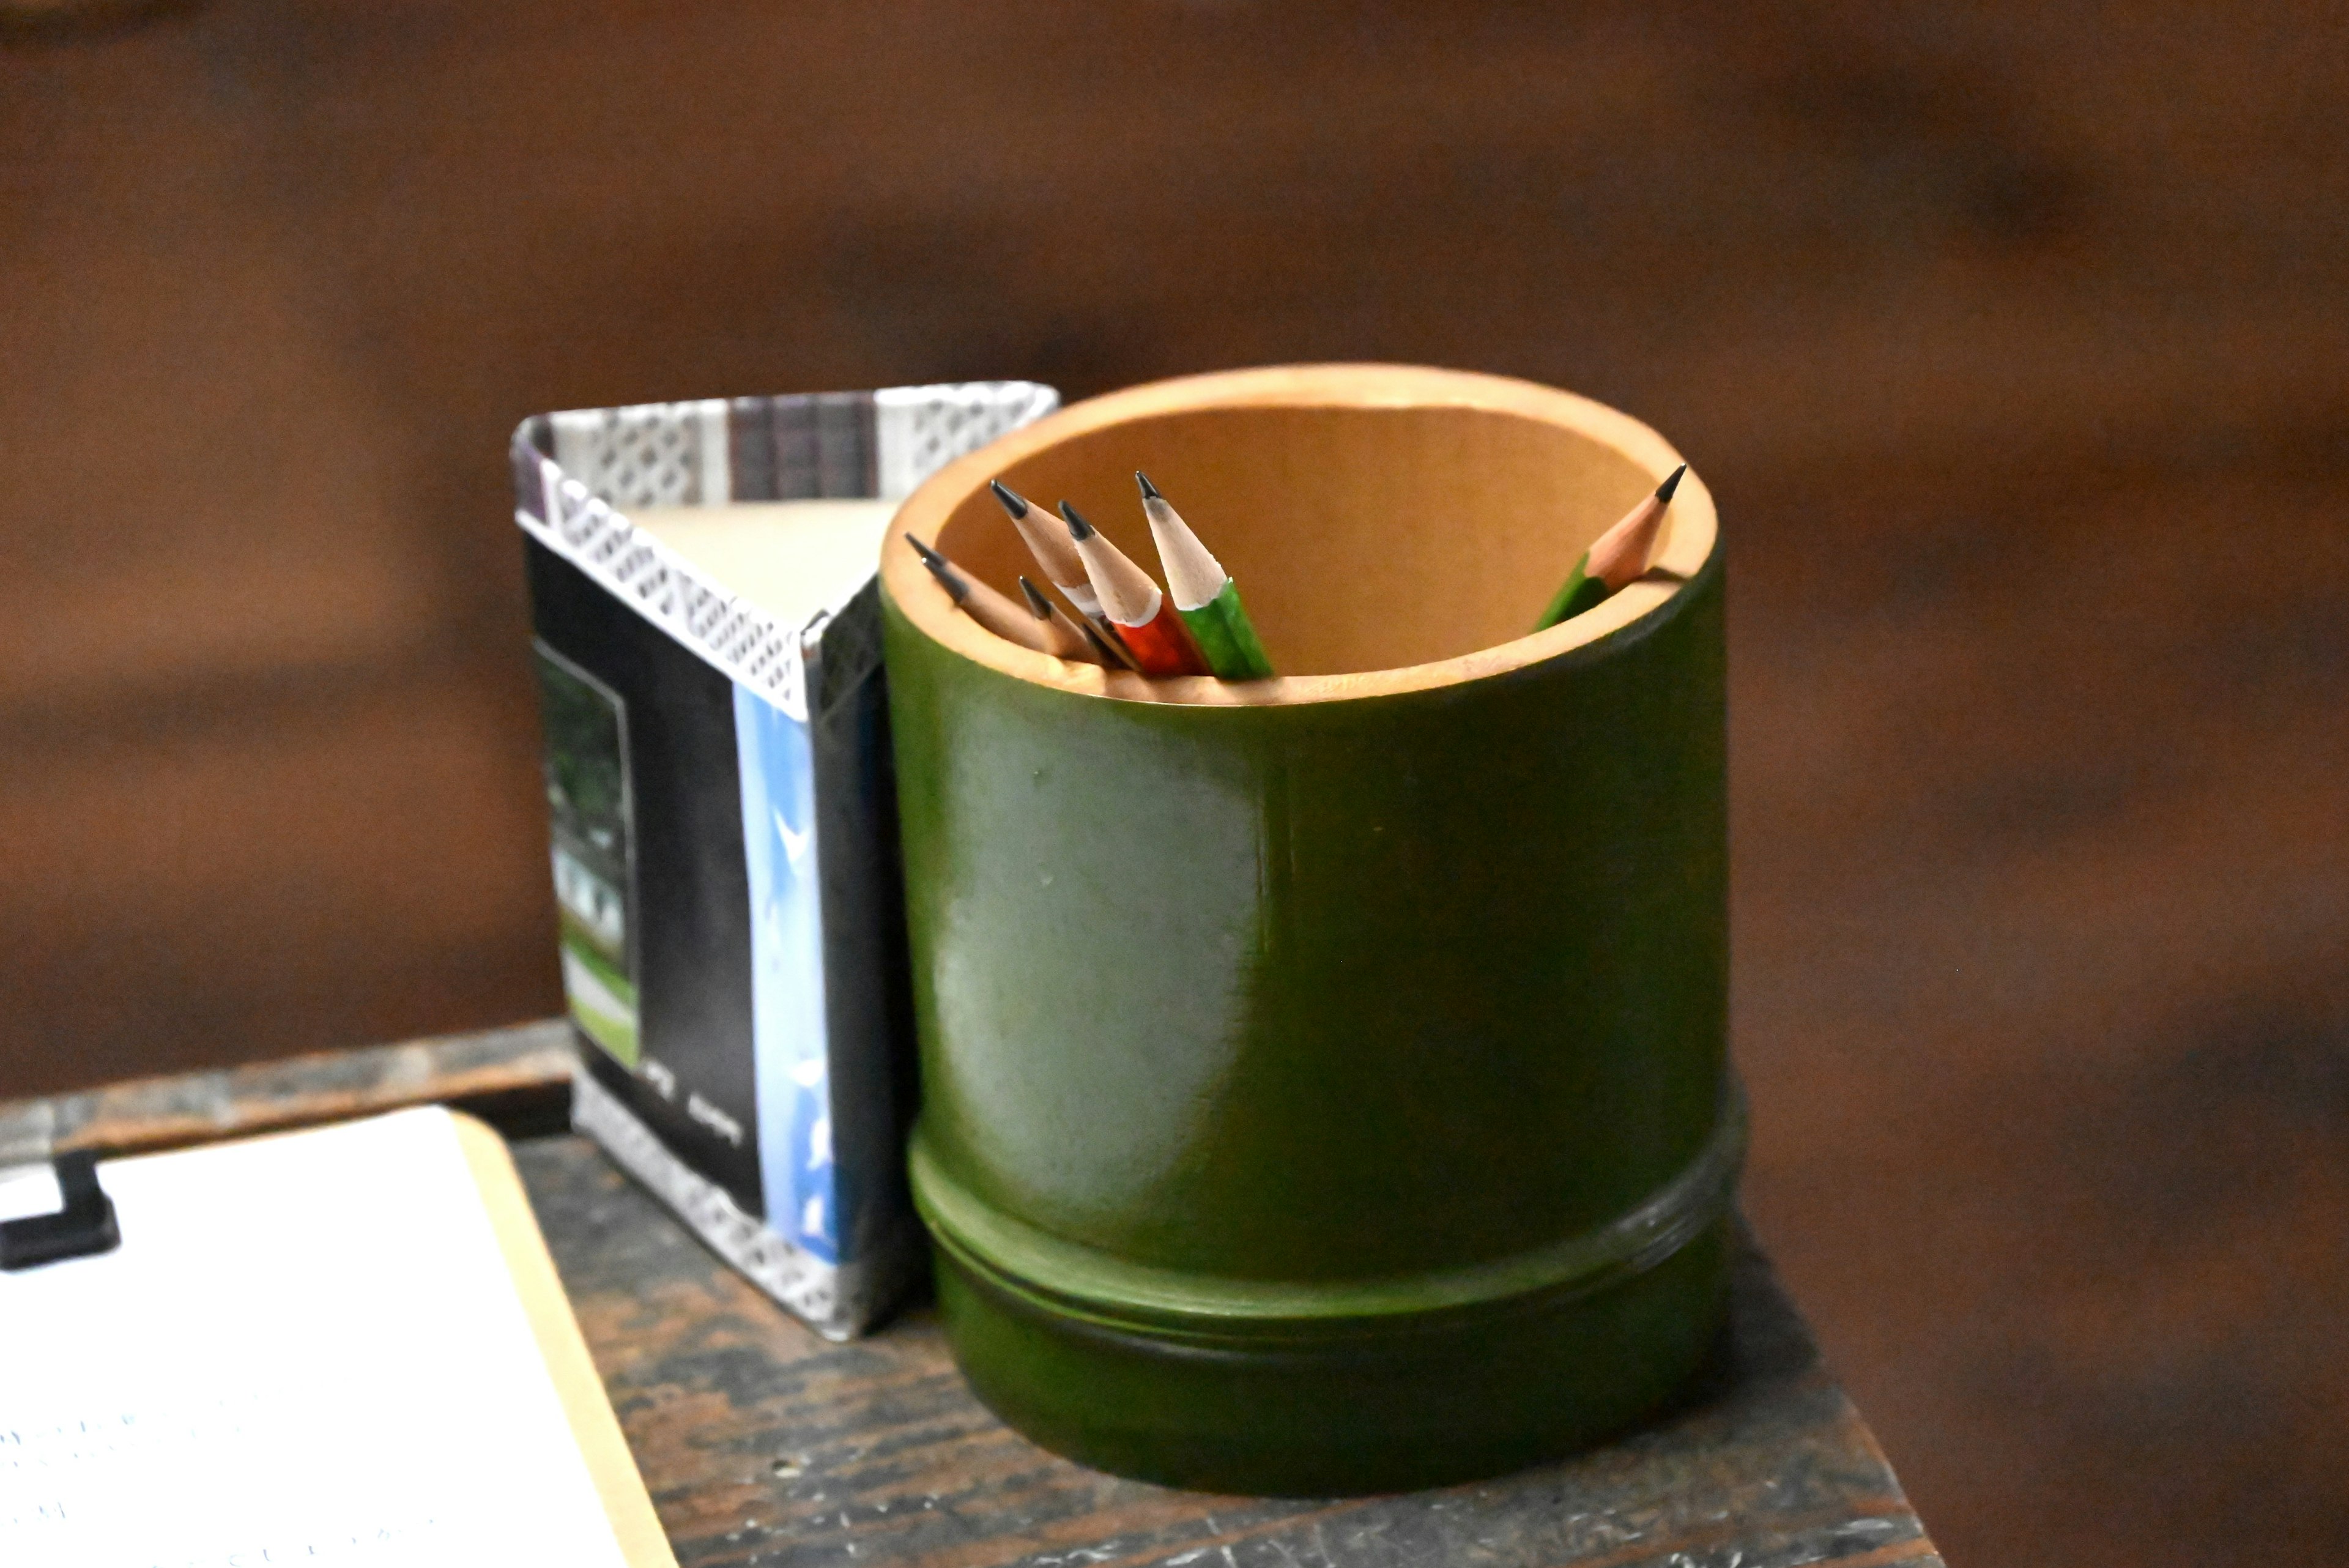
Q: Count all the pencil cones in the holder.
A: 7